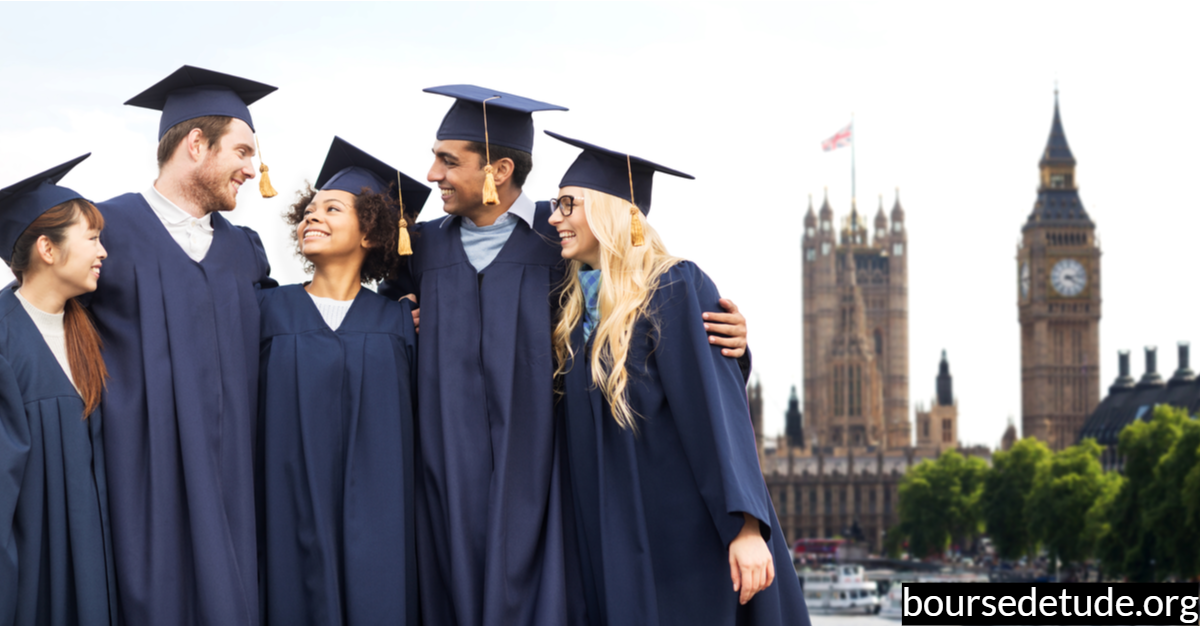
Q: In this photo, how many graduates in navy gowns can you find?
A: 5